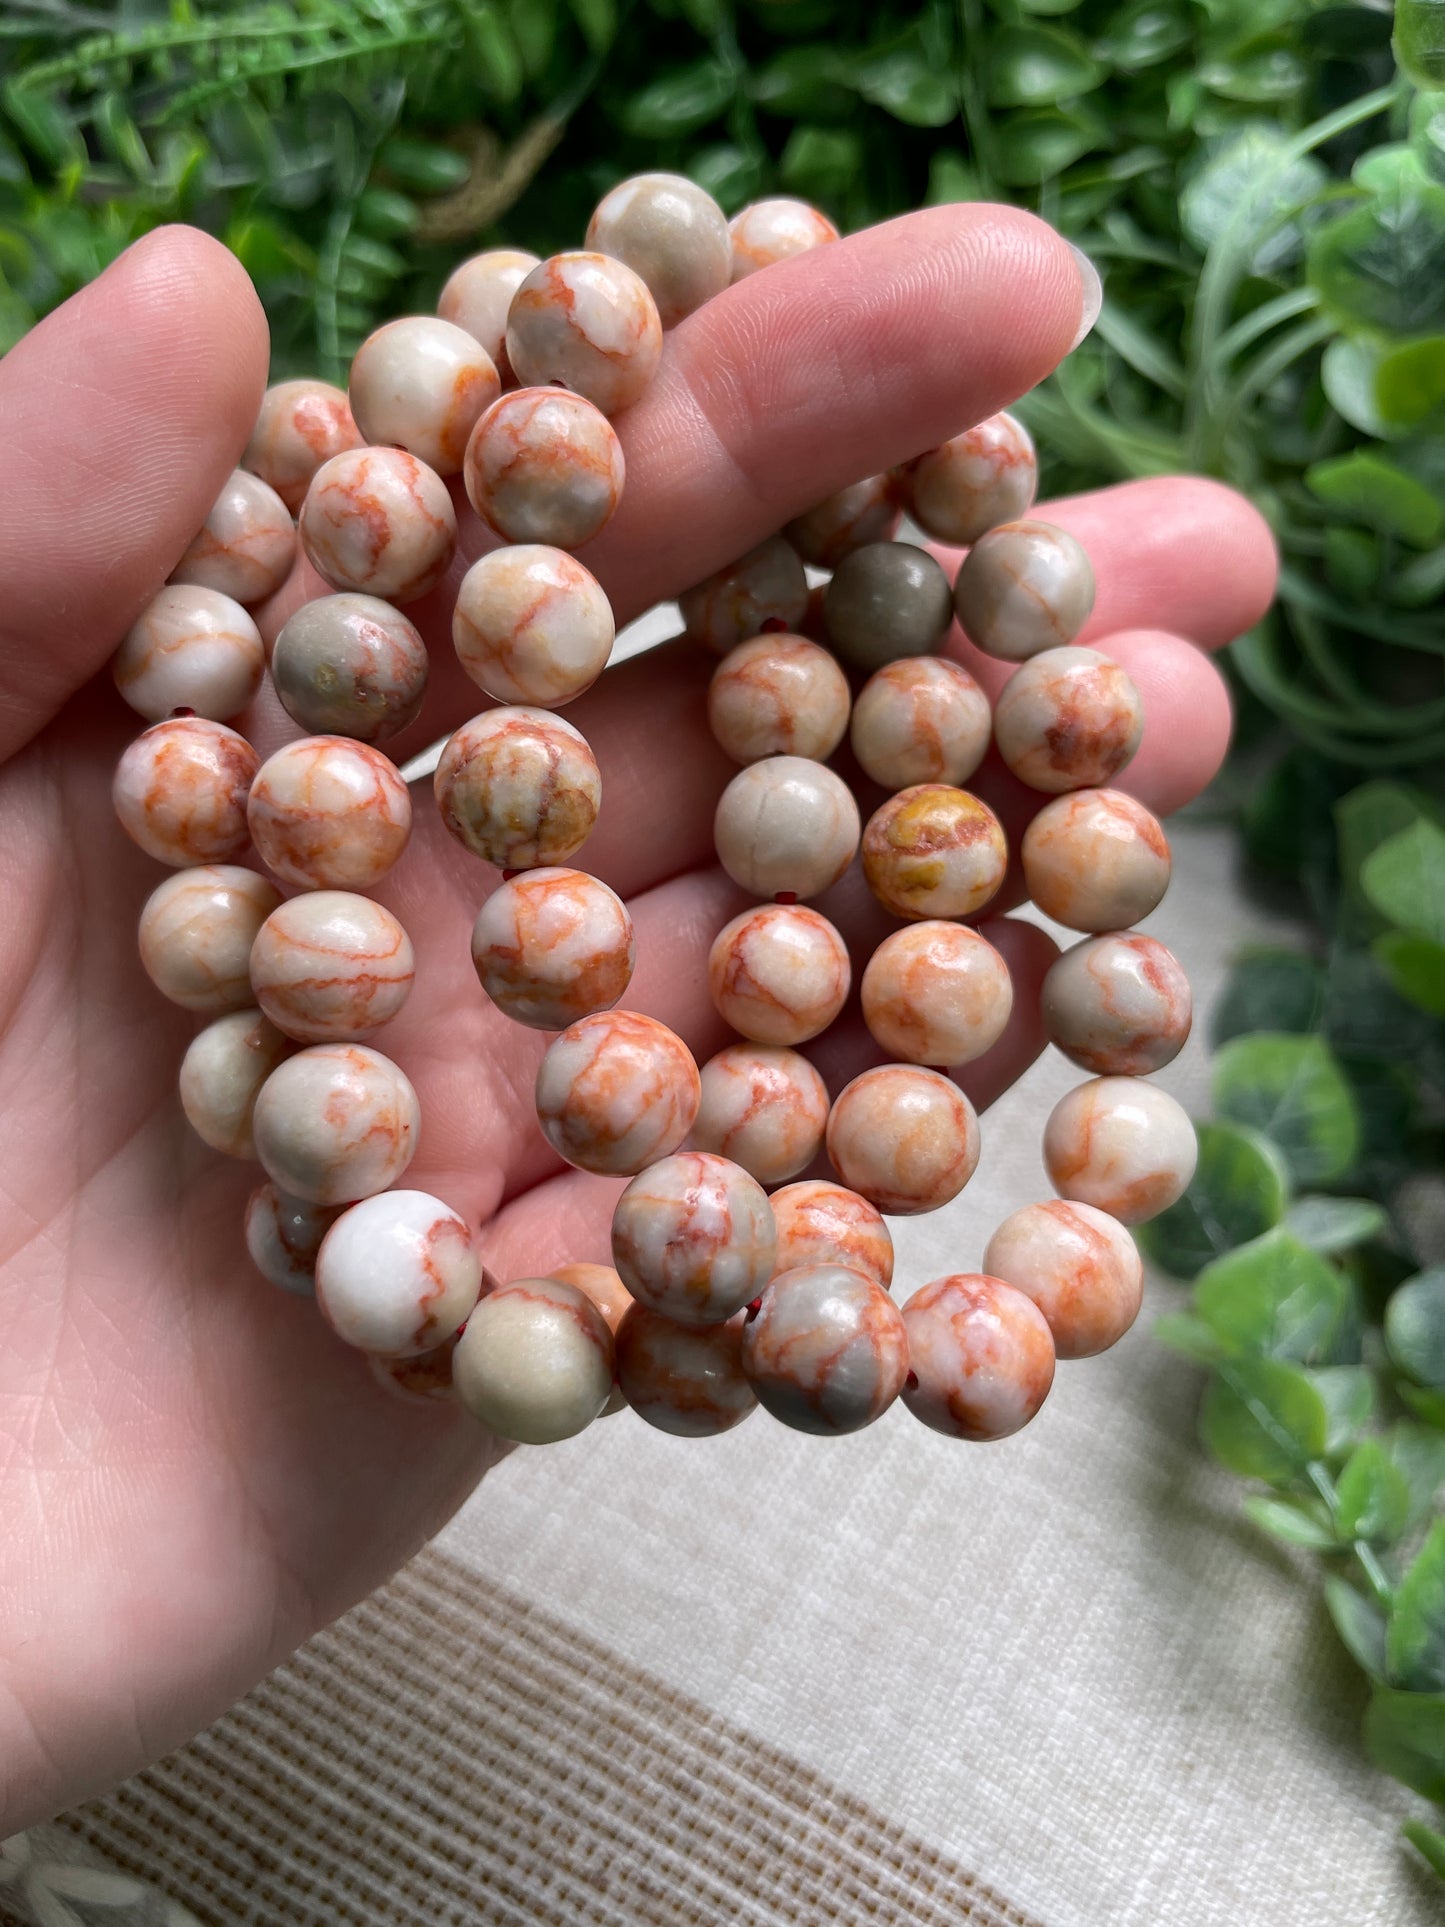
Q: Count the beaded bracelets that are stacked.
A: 3